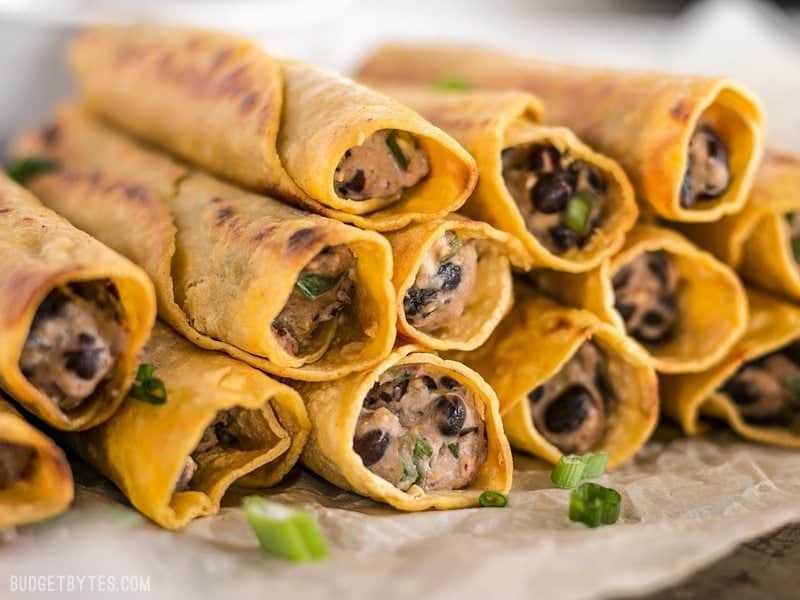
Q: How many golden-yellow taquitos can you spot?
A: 13